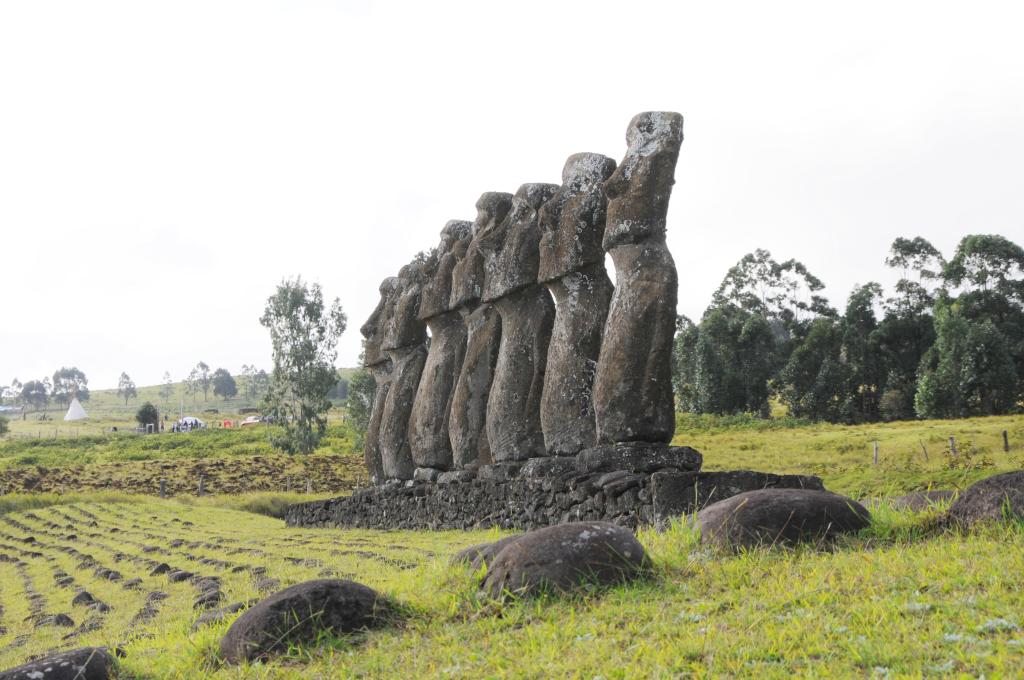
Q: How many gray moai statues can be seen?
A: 7